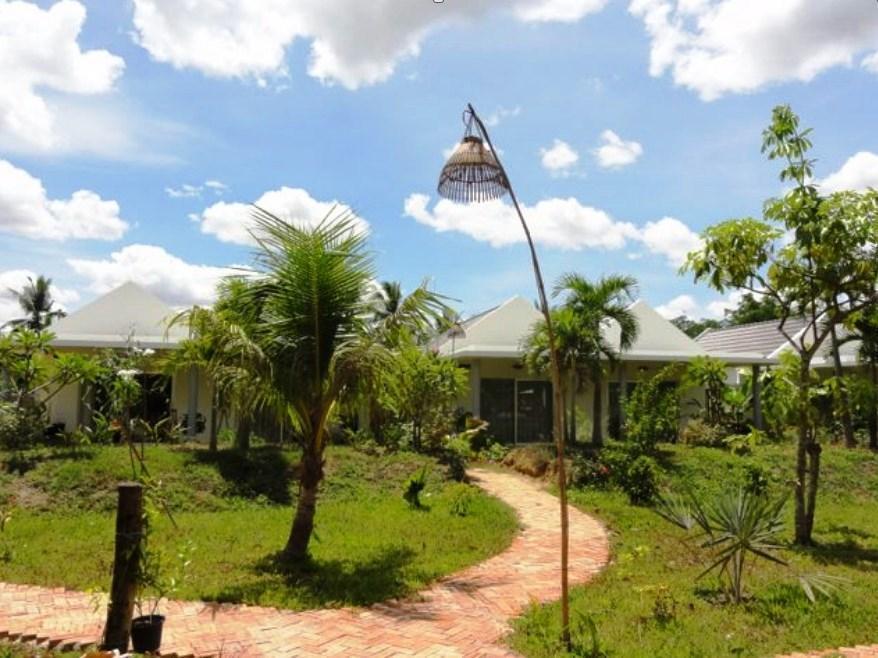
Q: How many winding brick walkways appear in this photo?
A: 1